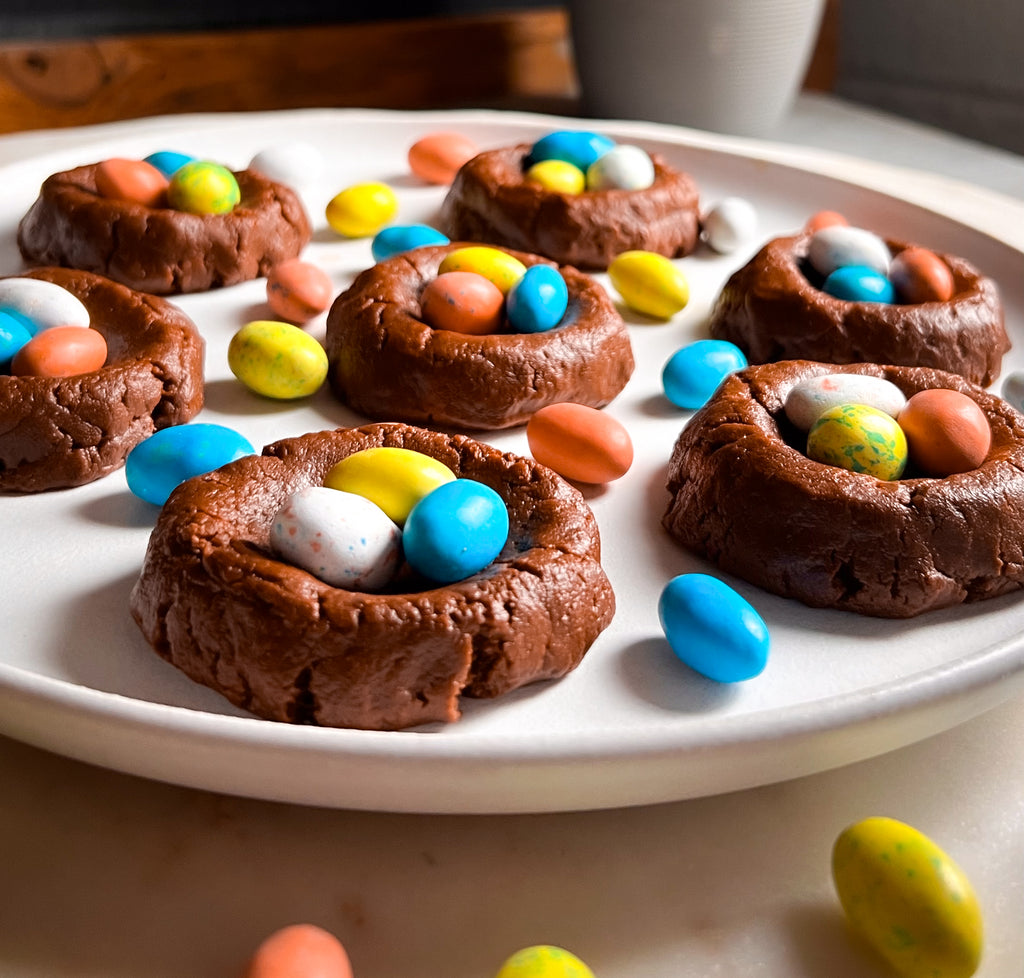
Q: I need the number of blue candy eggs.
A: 10